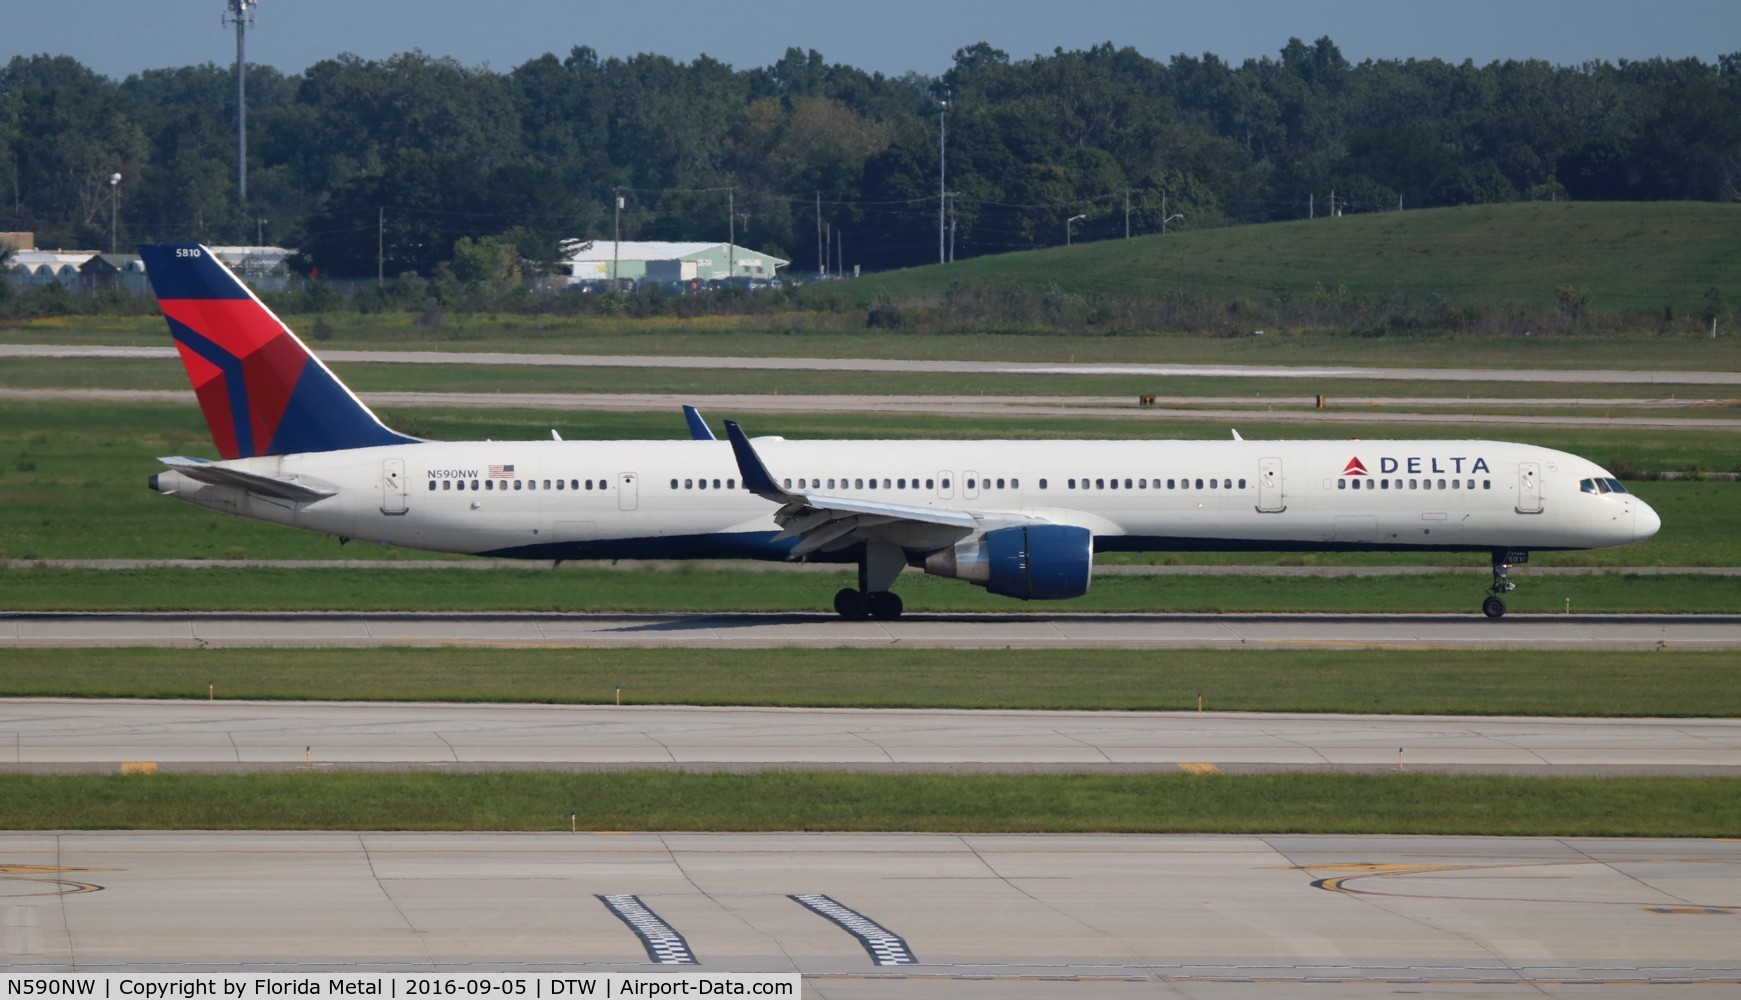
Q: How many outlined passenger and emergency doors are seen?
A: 6